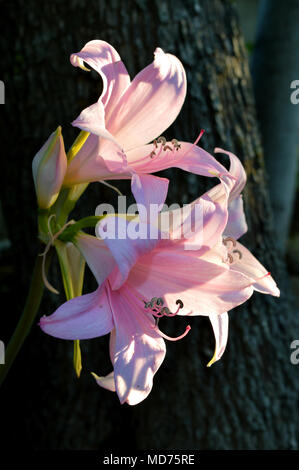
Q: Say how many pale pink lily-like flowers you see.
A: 3